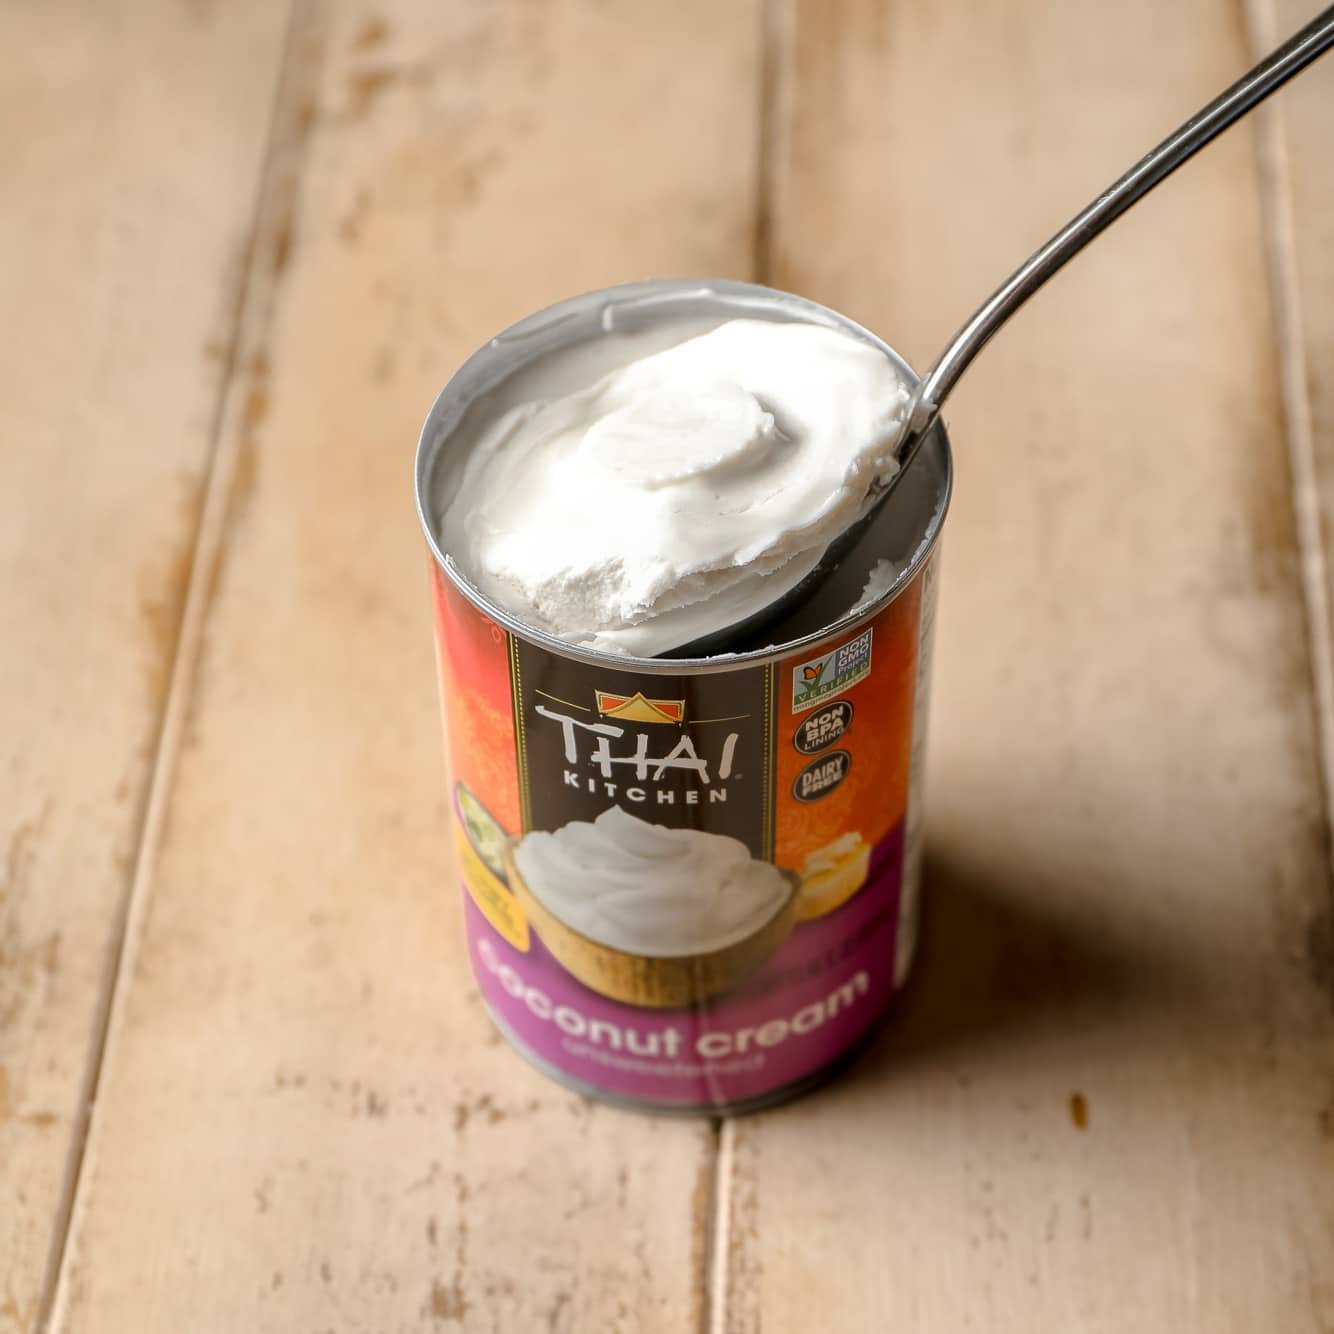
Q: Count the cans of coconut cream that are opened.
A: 1